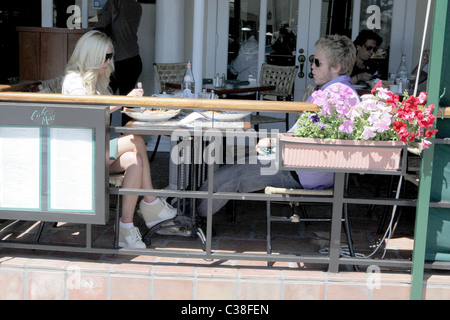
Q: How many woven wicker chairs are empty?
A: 2